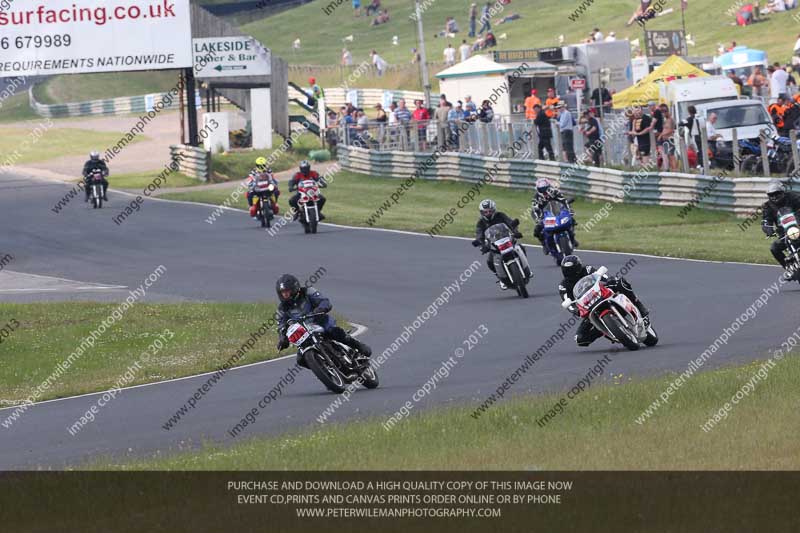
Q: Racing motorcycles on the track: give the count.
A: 8